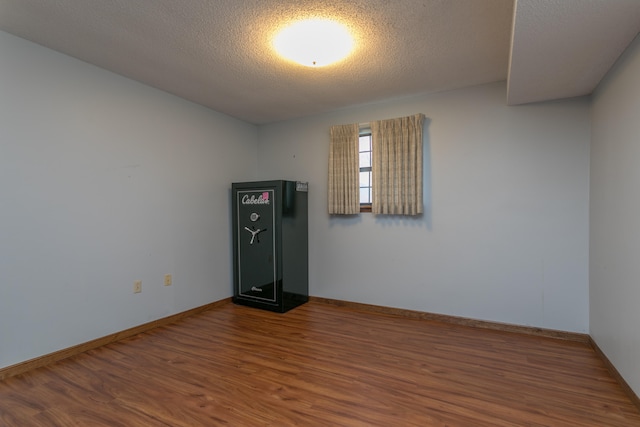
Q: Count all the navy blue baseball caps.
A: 0